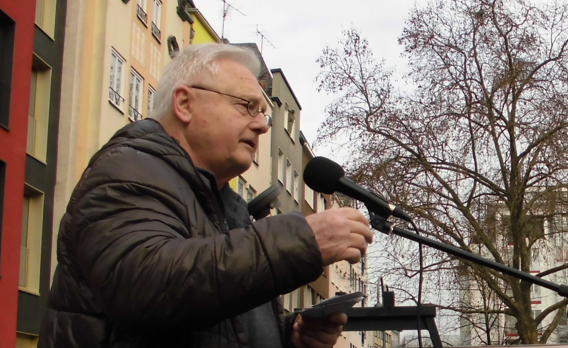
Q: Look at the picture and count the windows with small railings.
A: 4